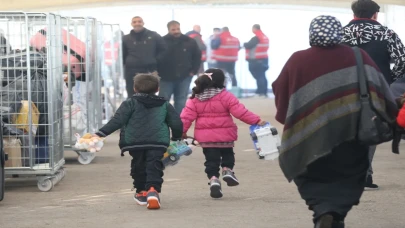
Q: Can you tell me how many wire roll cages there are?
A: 3